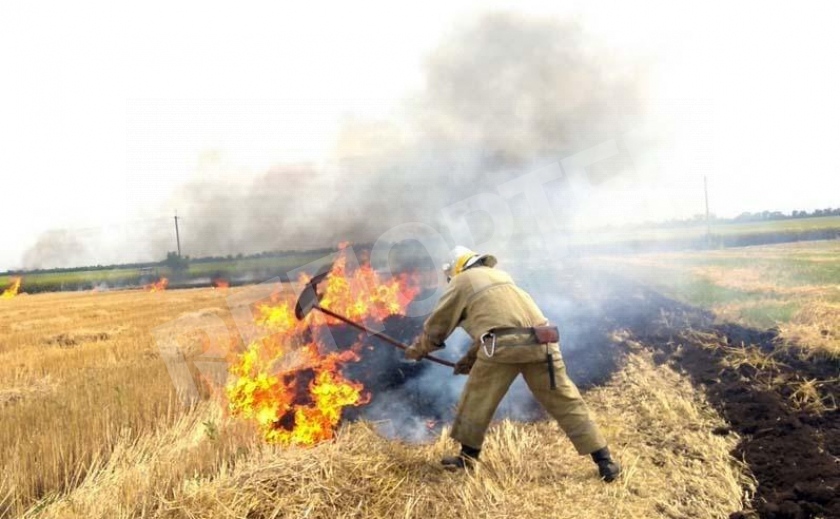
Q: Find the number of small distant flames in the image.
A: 3